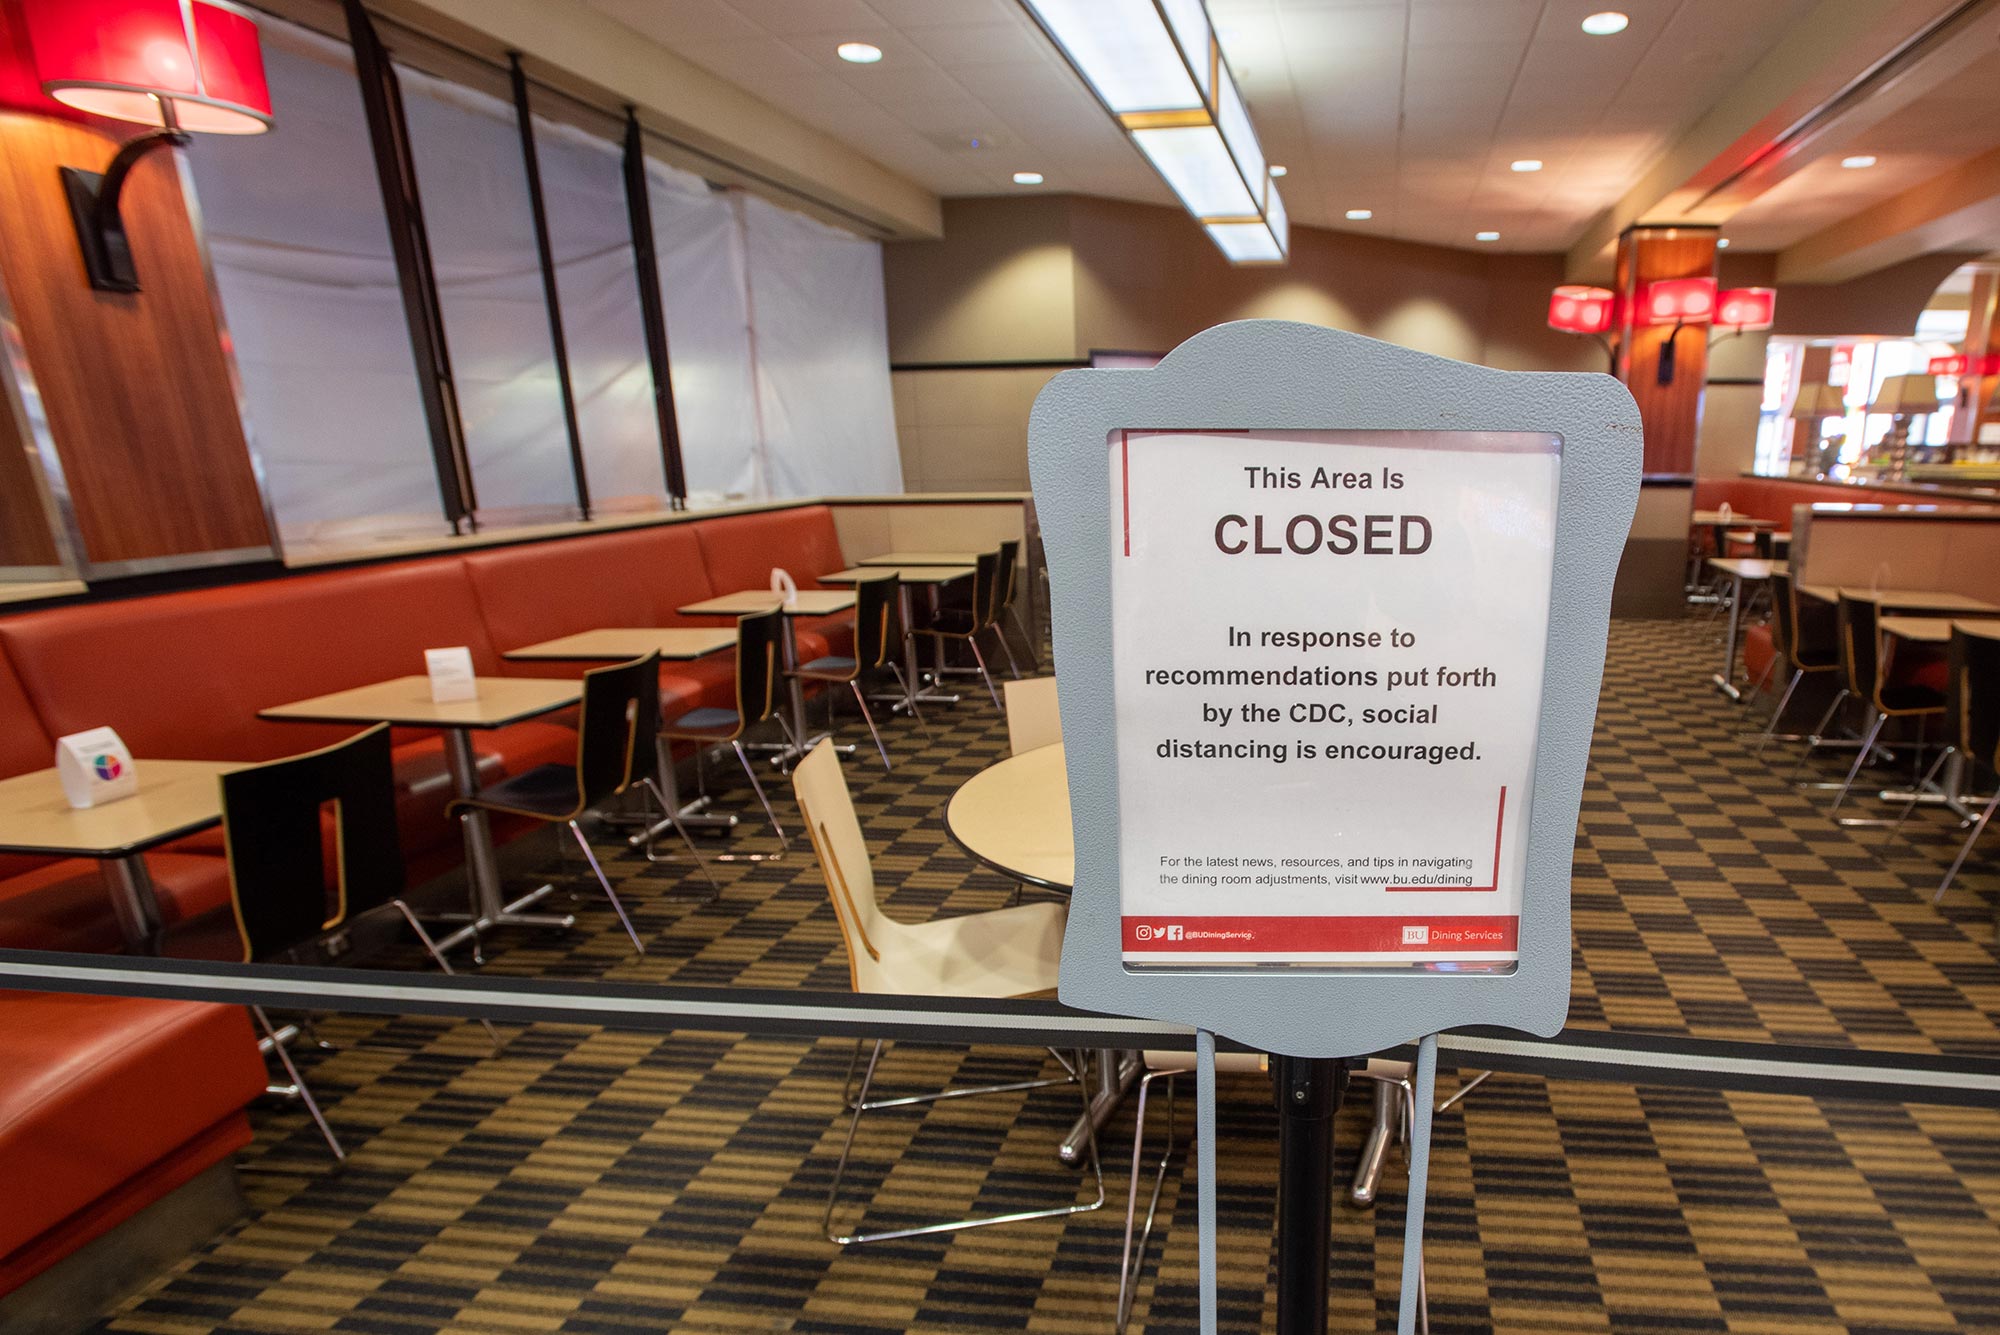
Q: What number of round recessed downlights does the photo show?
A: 9